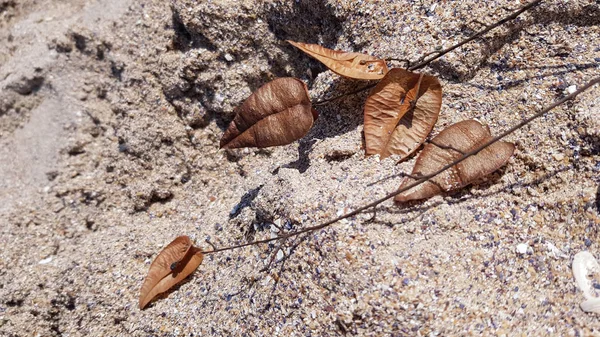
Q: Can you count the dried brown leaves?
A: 5